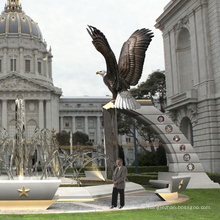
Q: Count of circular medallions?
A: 6